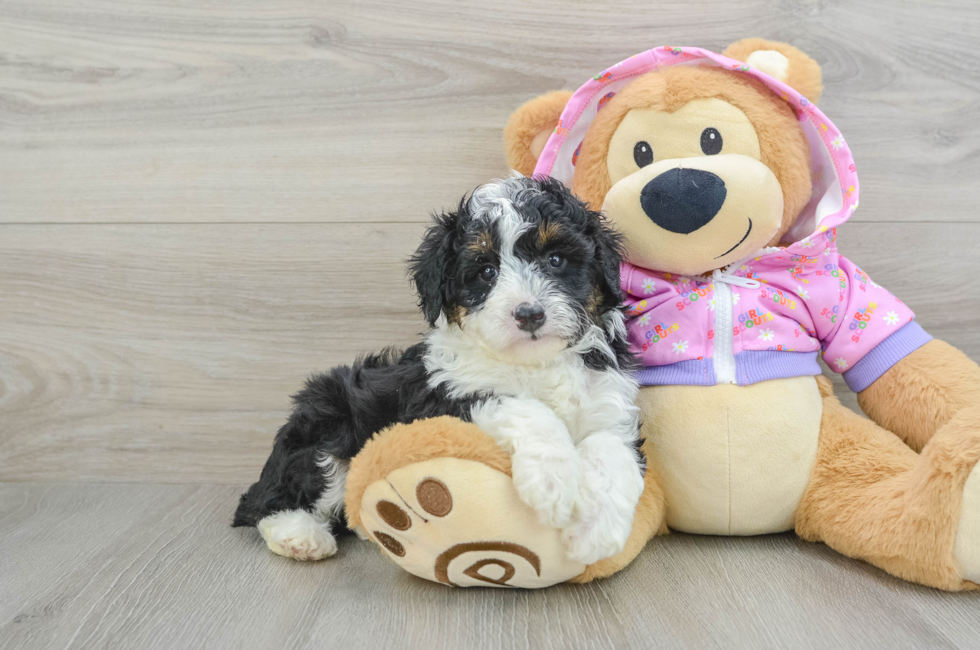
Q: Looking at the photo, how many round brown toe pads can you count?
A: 3